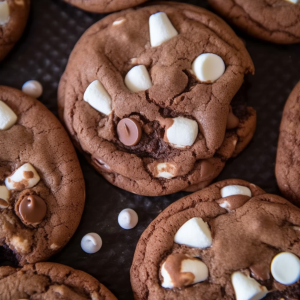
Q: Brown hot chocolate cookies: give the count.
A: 8